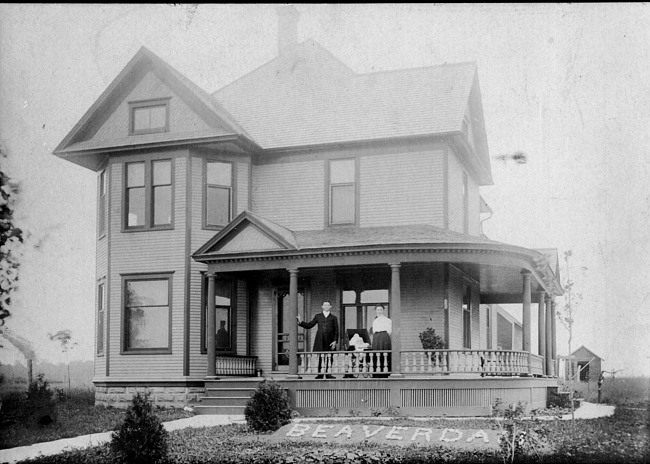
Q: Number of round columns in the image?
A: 7